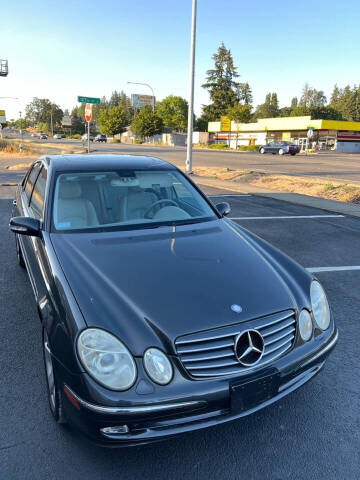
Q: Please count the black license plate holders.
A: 1